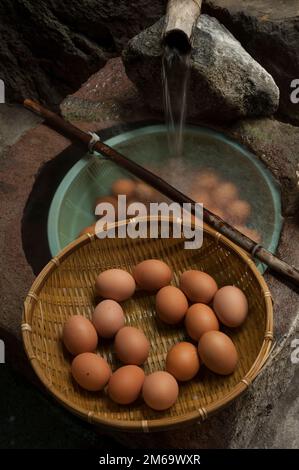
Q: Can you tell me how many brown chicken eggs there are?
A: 14